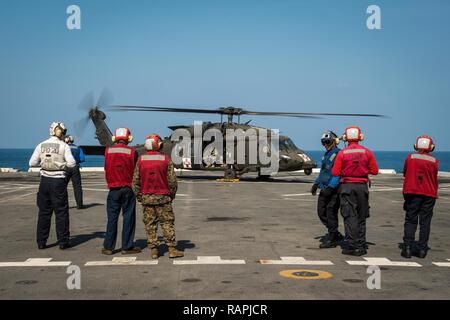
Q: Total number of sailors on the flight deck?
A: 7